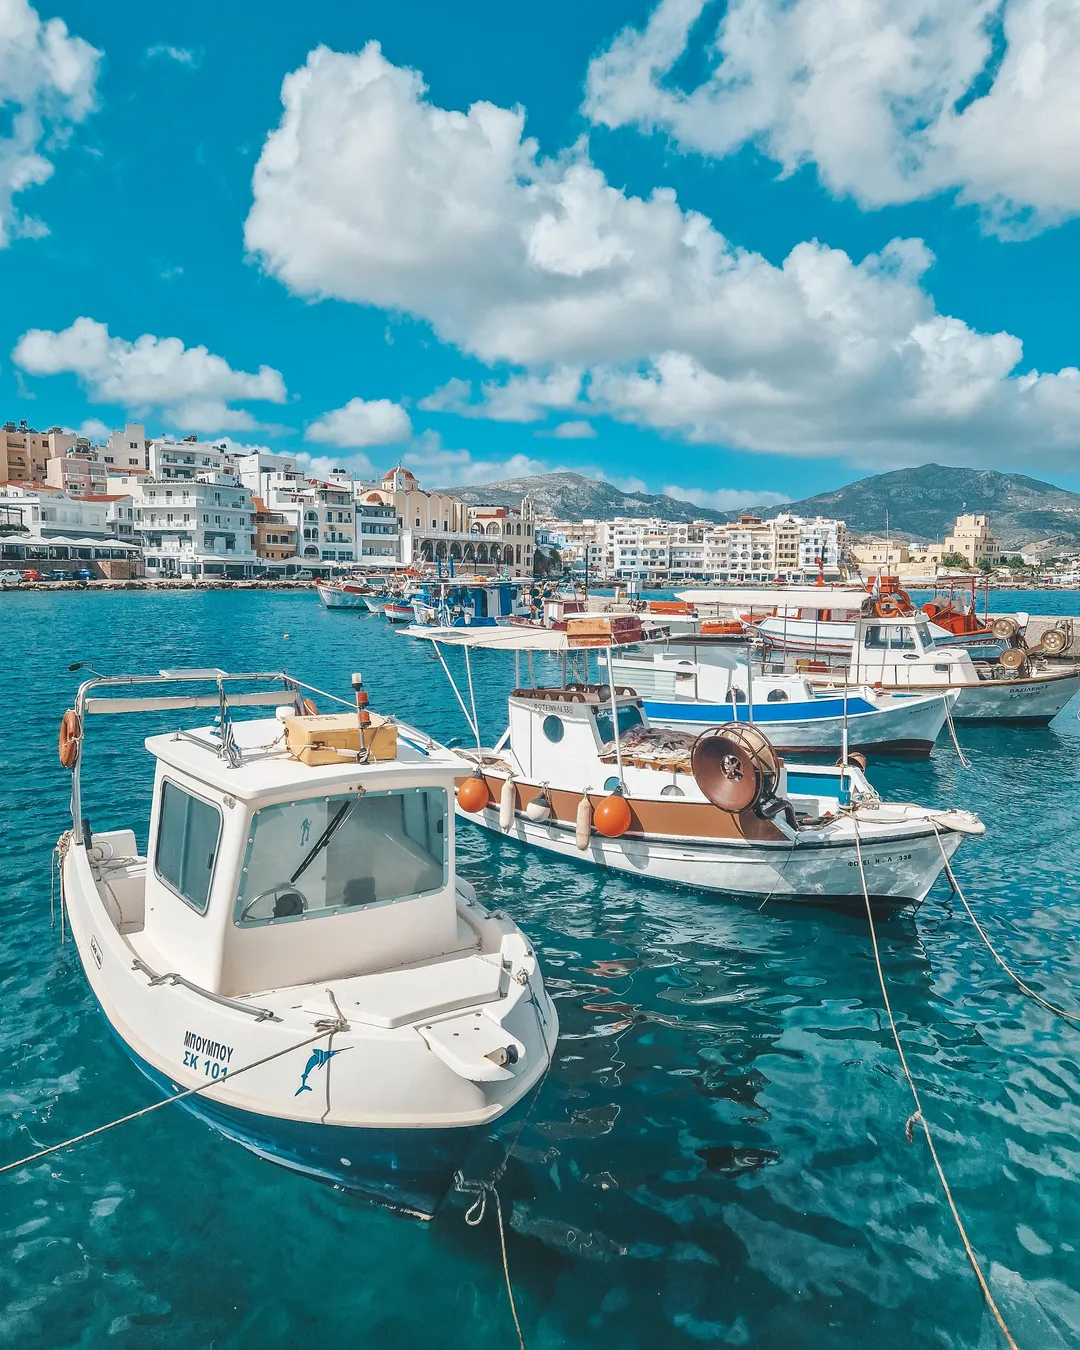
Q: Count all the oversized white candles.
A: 0